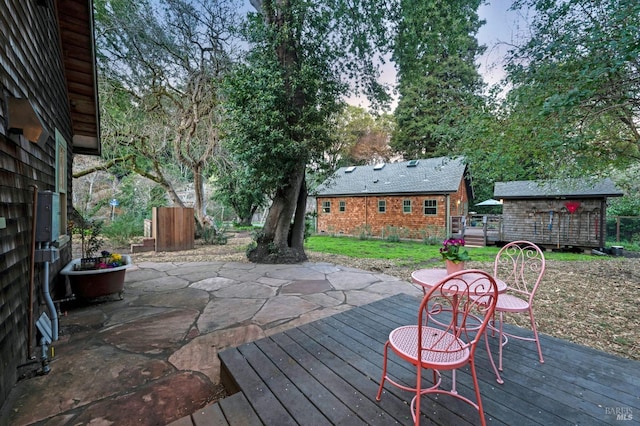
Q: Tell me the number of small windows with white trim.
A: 5